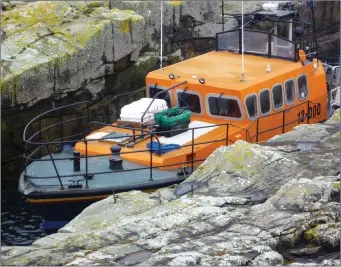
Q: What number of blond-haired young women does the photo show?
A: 0